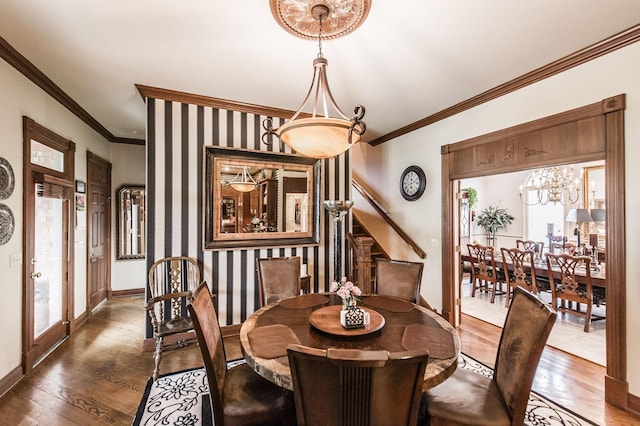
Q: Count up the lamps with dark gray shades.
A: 2